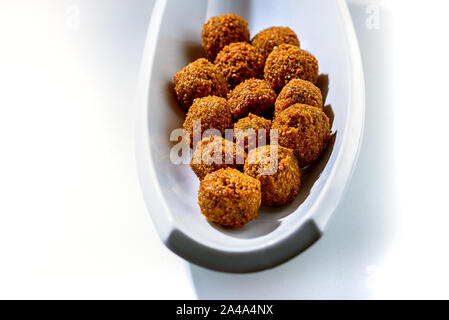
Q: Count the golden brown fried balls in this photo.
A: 13